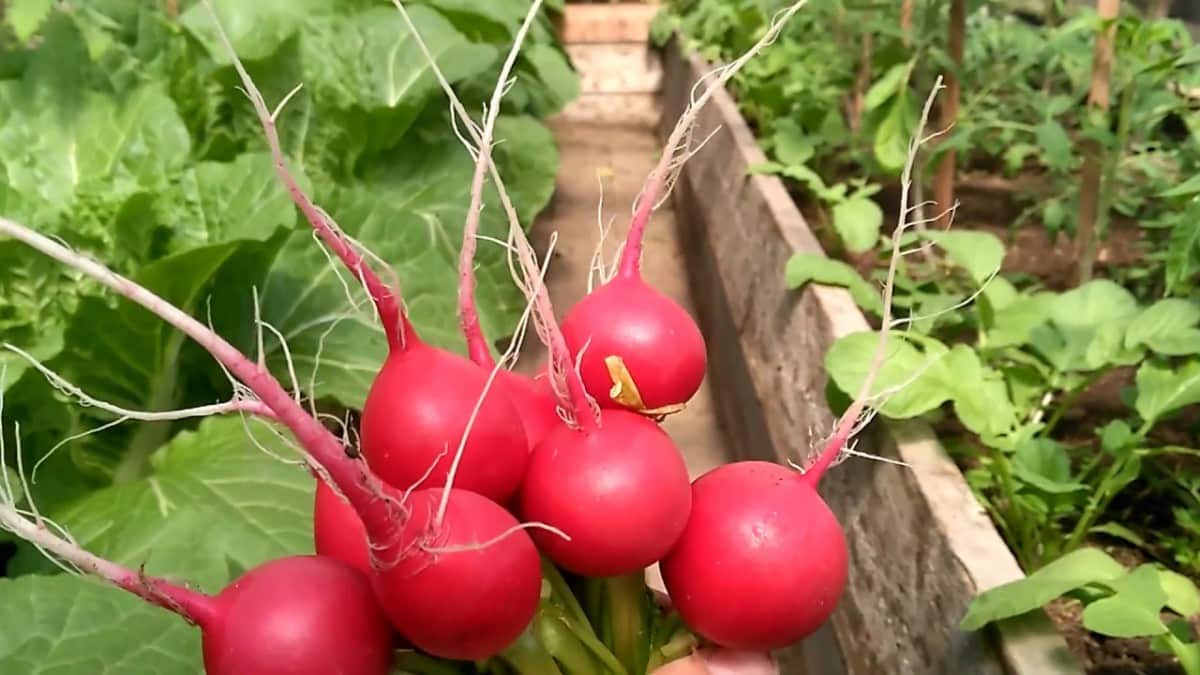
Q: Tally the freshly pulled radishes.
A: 8